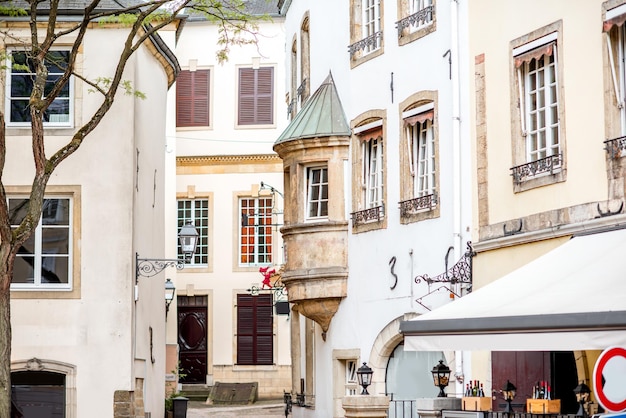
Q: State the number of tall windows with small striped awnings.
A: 4